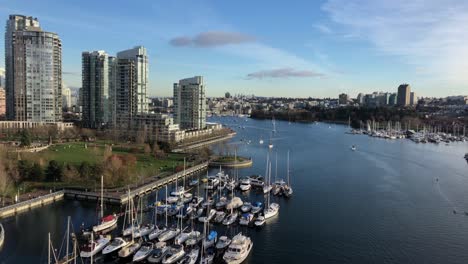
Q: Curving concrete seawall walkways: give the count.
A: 1